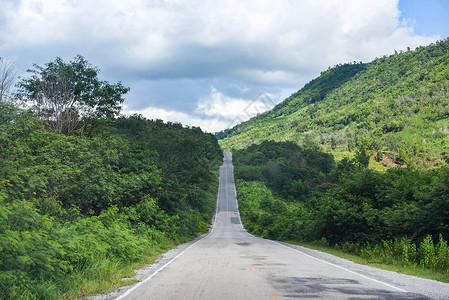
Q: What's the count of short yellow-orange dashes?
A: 3